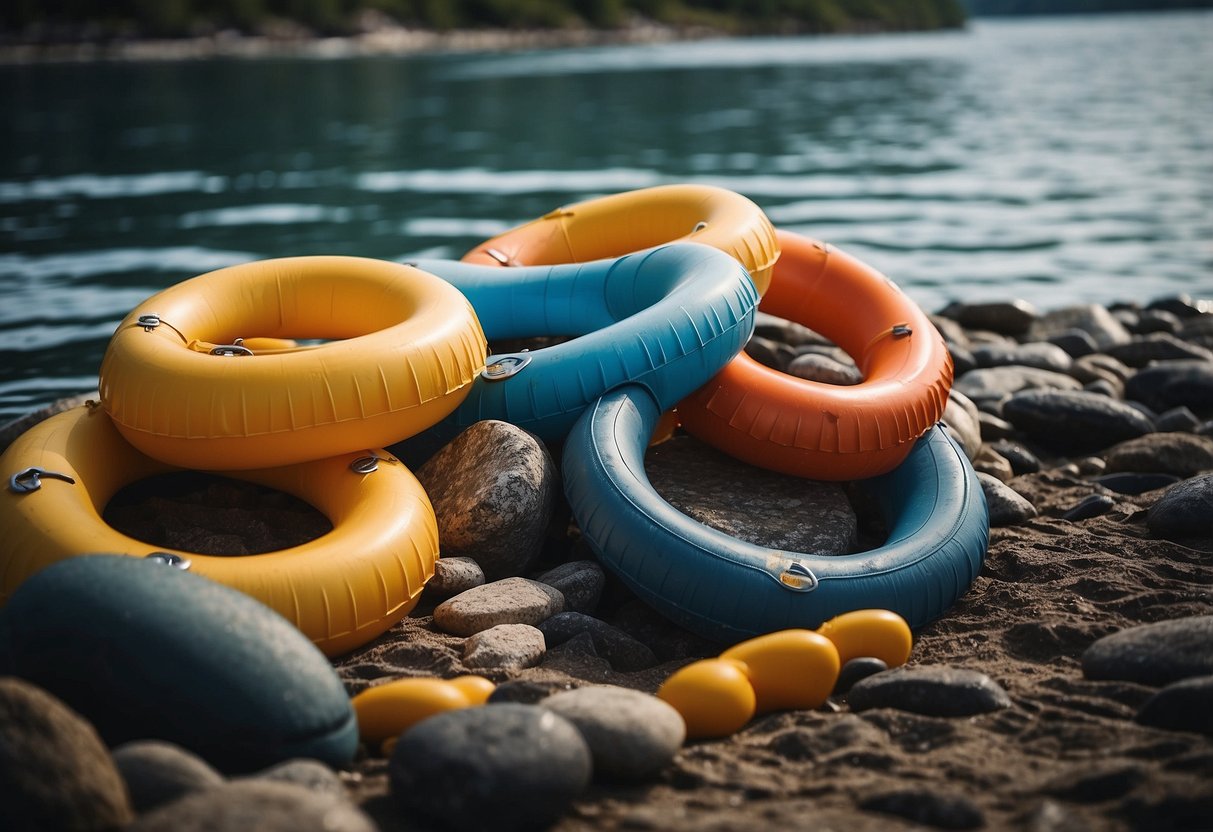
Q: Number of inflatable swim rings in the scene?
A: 6